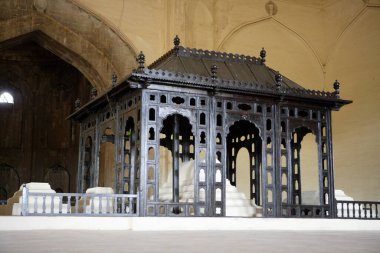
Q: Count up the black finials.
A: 9